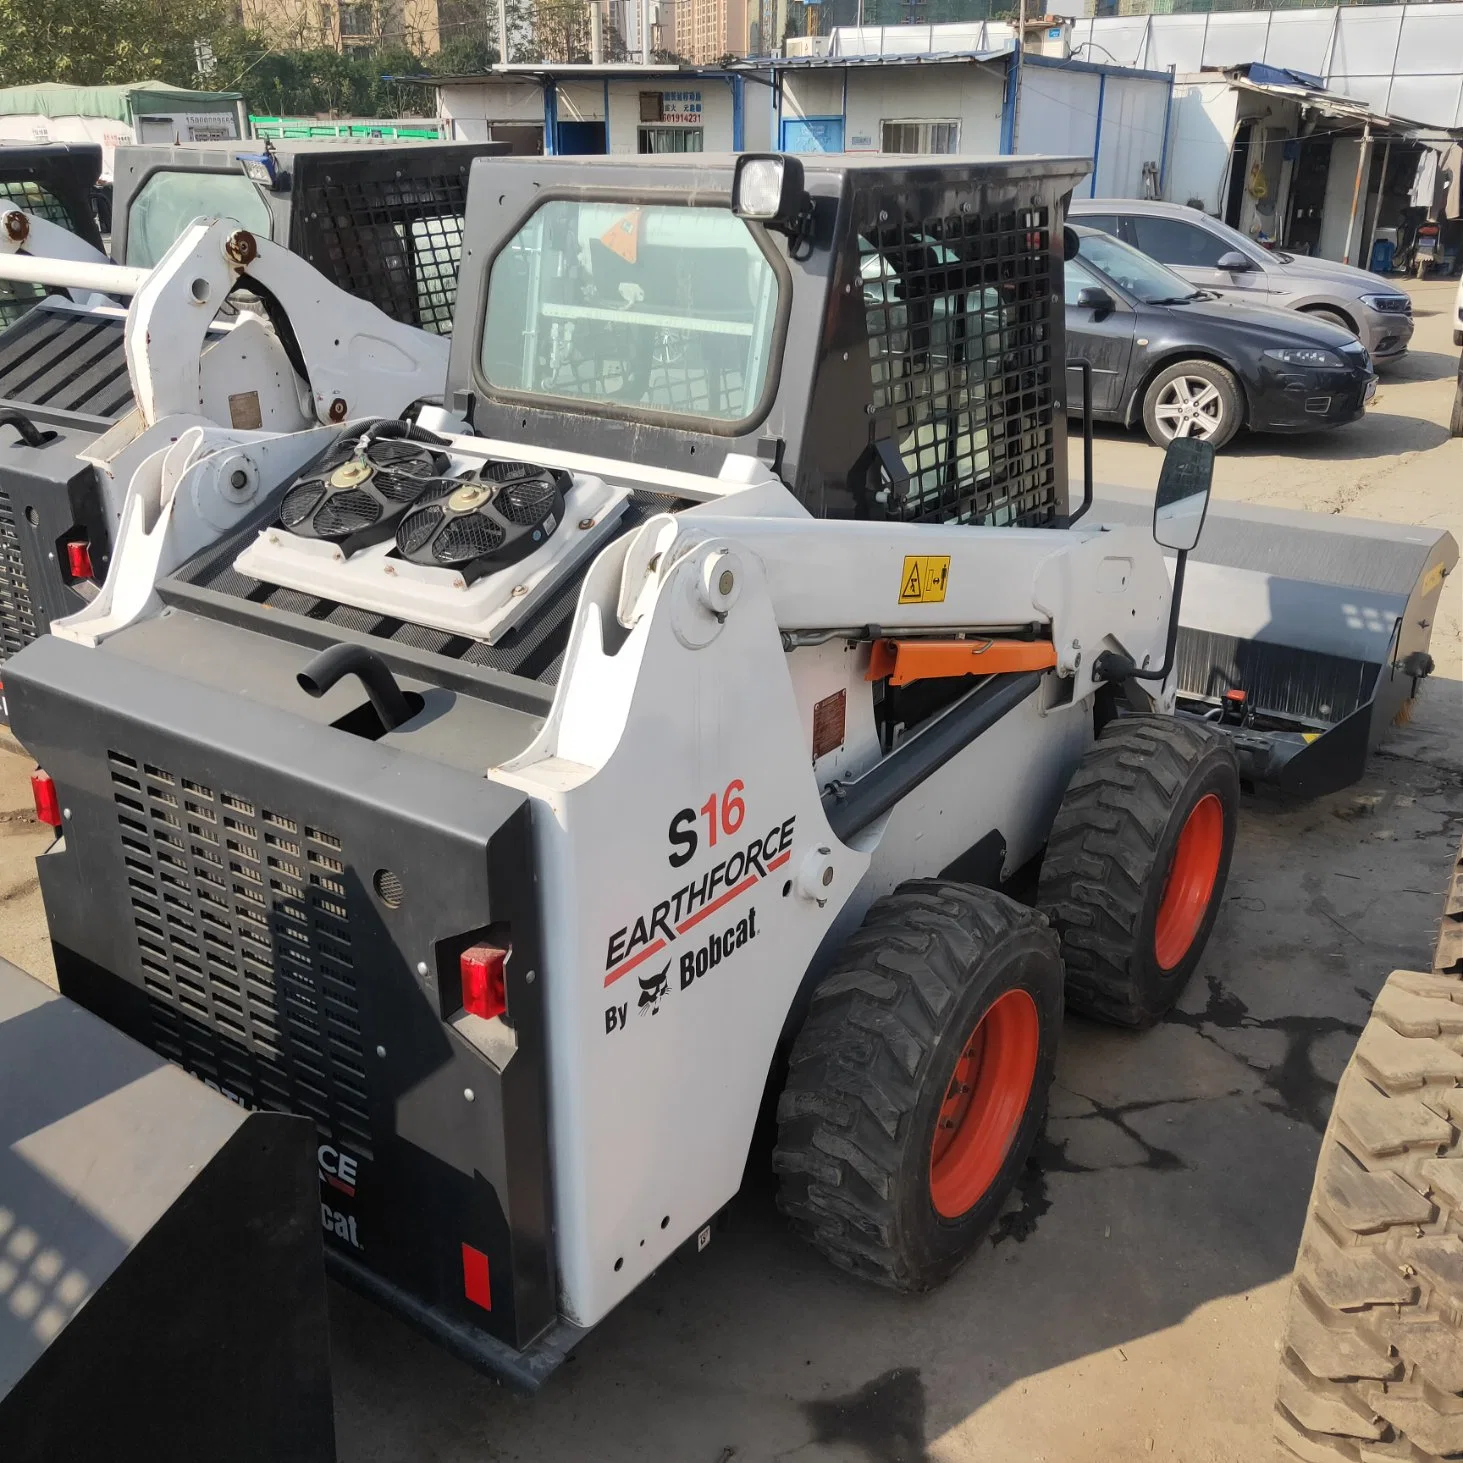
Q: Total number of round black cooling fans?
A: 2